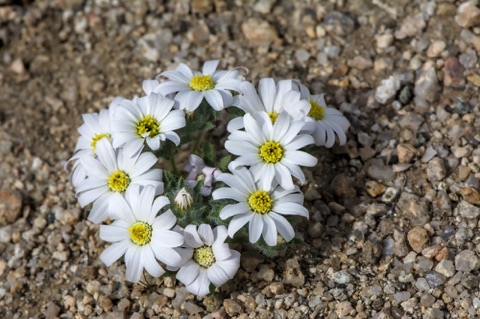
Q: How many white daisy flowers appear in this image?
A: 10